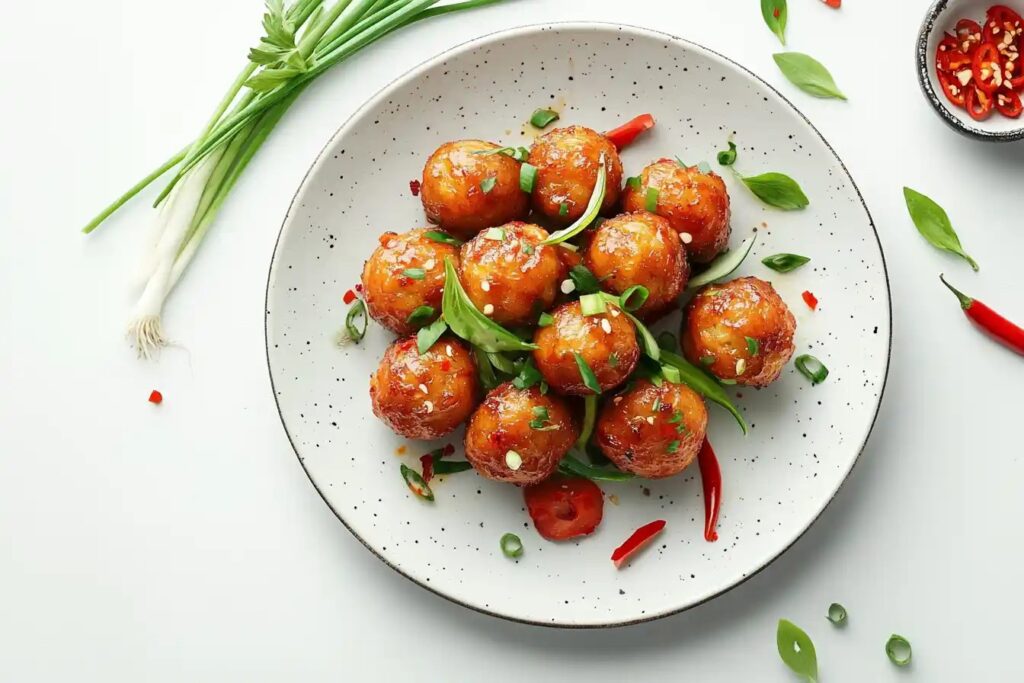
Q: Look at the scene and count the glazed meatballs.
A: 11